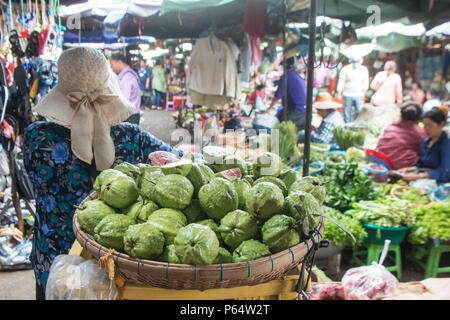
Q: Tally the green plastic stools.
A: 2